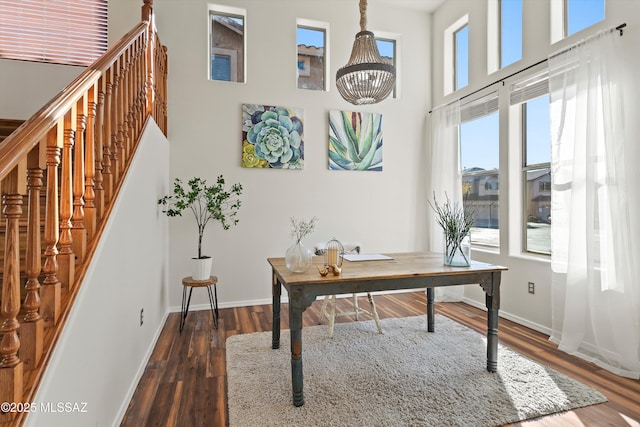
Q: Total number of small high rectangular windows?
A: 6